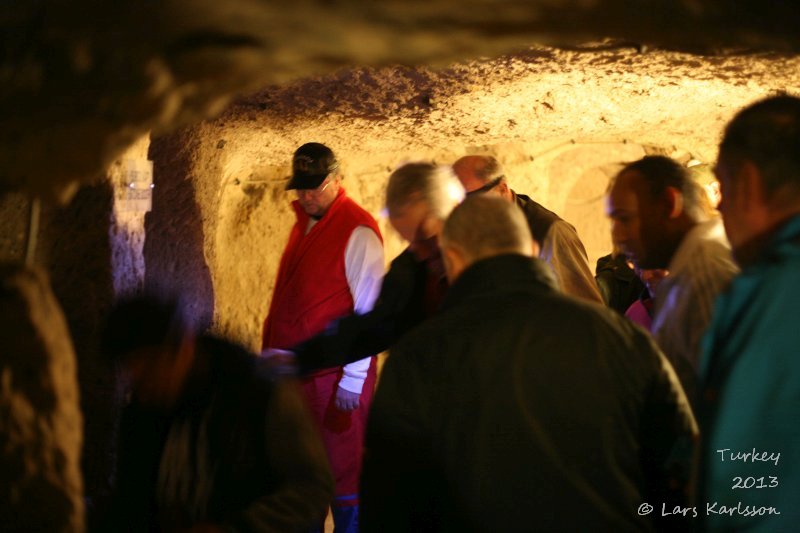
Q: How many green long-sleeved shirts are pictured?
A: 1